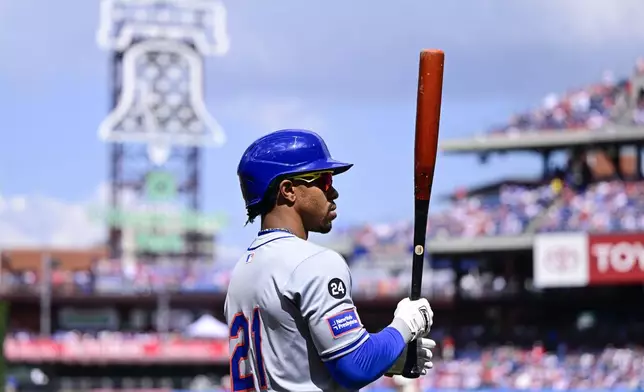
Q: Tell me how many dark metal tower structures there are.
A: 1